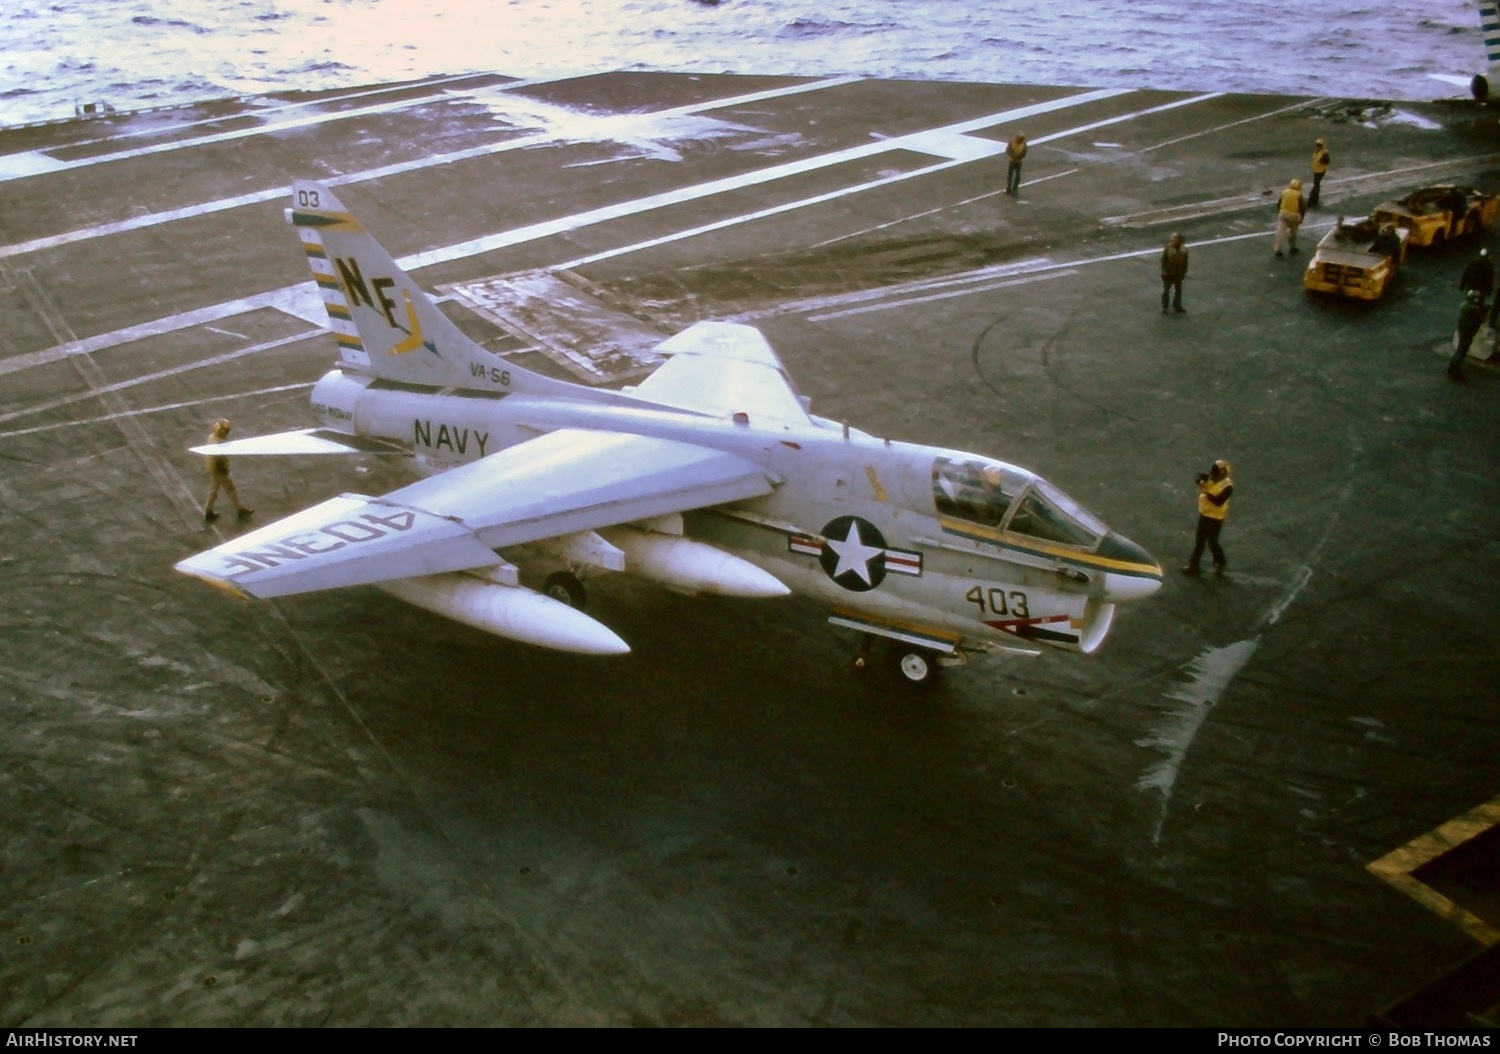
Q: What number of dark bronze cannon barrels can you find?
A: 0